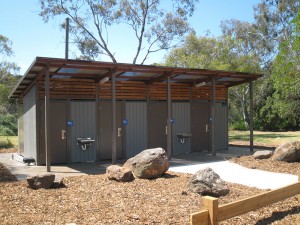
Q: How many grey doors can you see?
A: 4